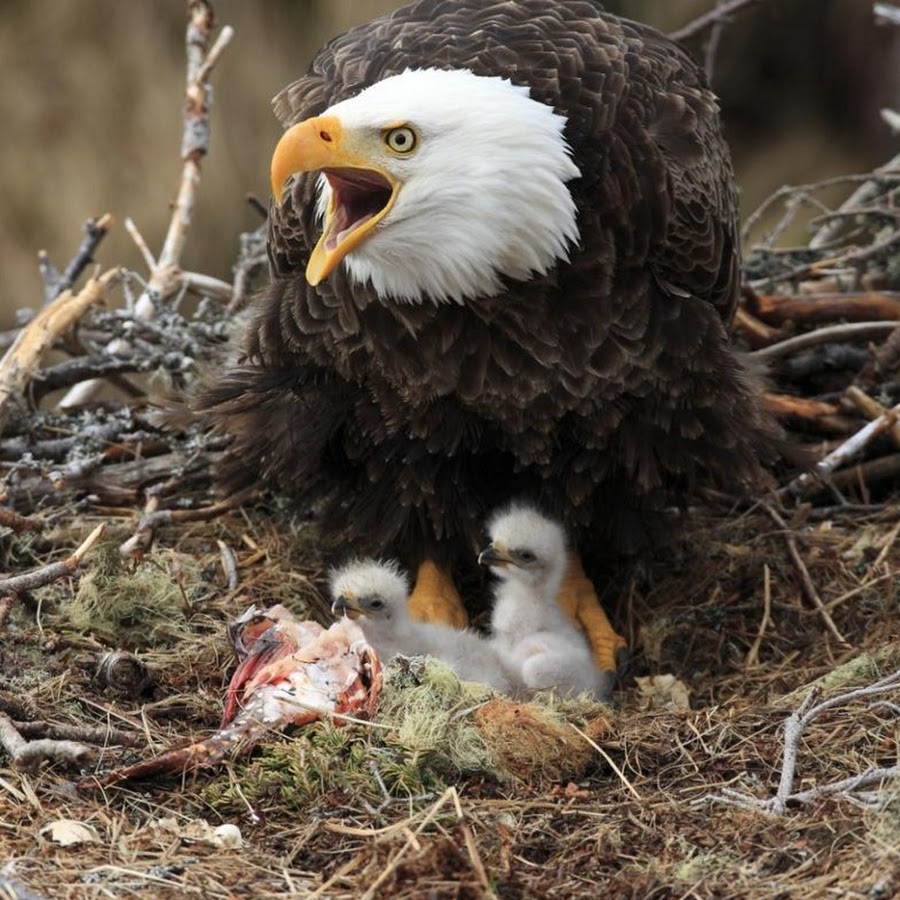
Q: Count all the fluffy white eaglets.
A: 2